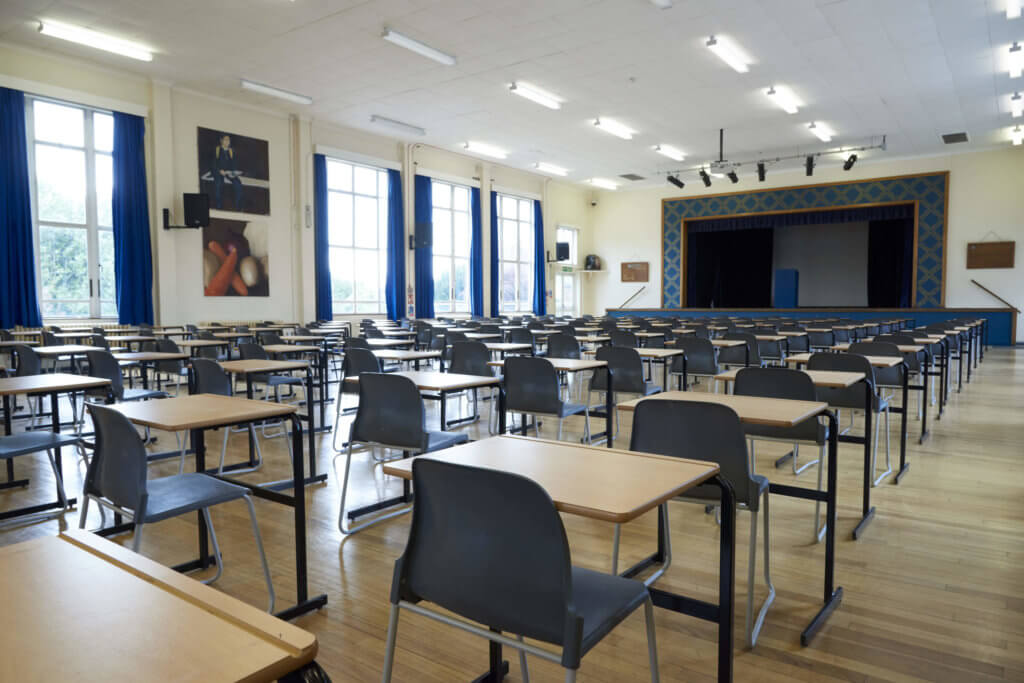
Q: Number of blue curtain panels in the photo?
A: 8